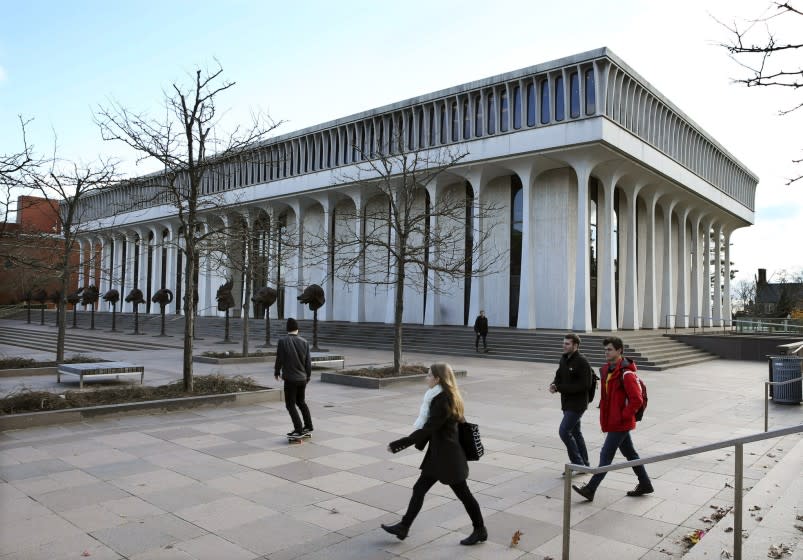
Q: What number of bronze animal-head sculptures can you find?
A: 12